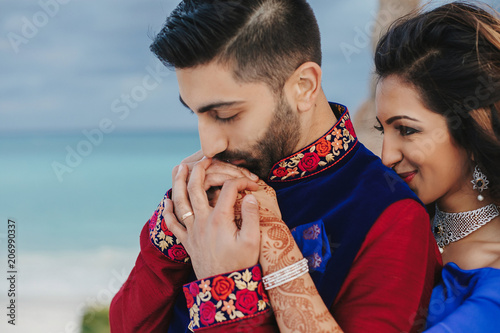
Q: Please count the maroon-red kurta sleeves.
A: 2